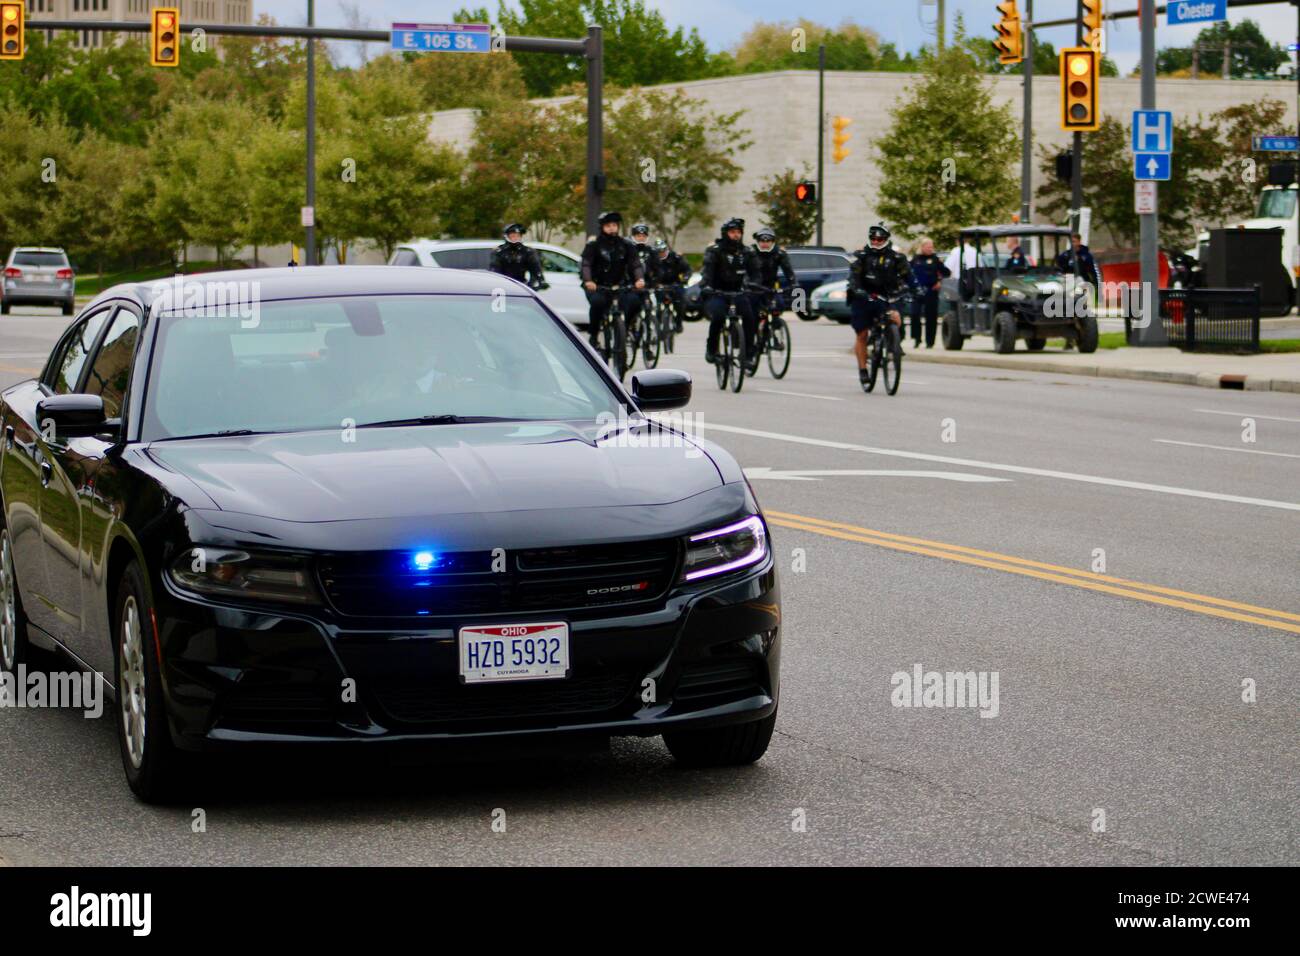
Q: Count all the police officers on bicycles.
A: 7